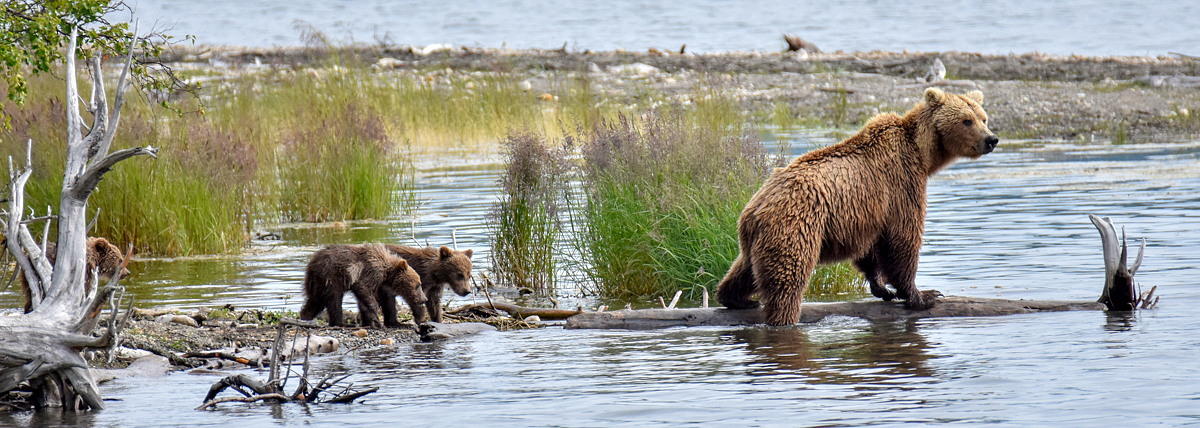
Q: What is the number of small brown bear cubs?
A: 3